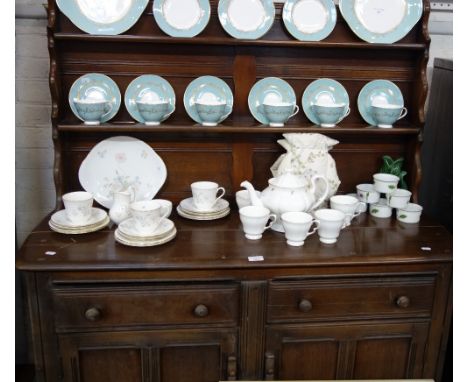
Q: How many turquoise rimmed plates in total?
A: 11